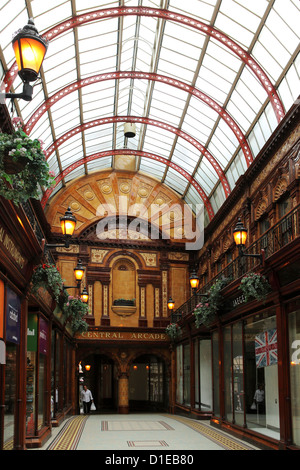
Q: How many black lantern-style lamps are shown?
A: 7